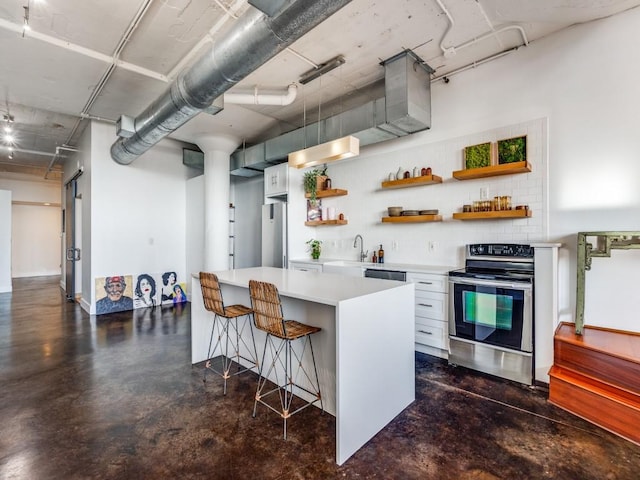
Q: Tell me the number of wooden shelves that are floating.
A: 6